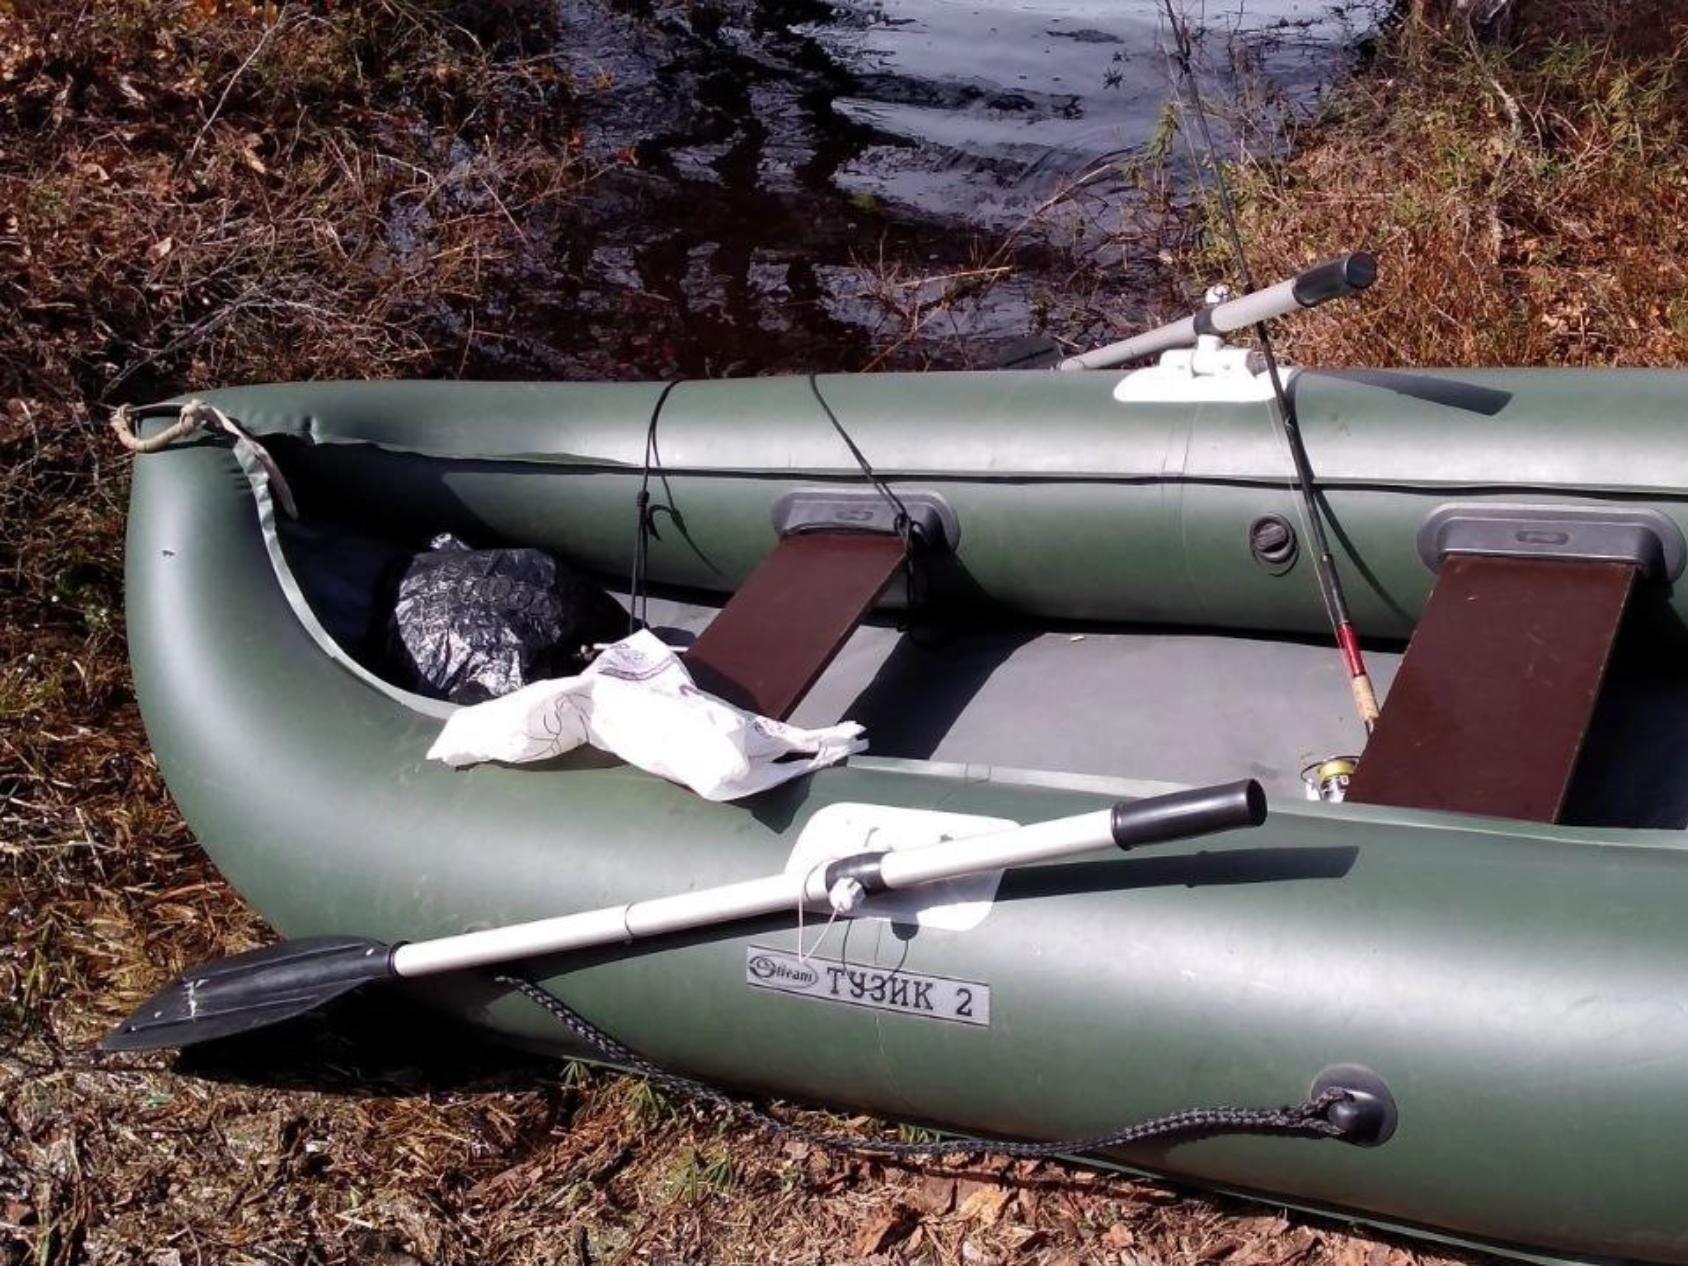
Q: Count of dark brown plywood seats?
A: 2